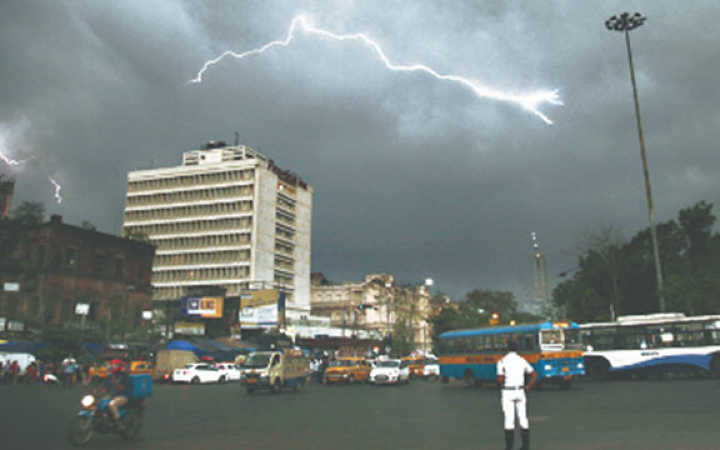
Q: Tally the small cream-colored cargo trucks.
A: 1